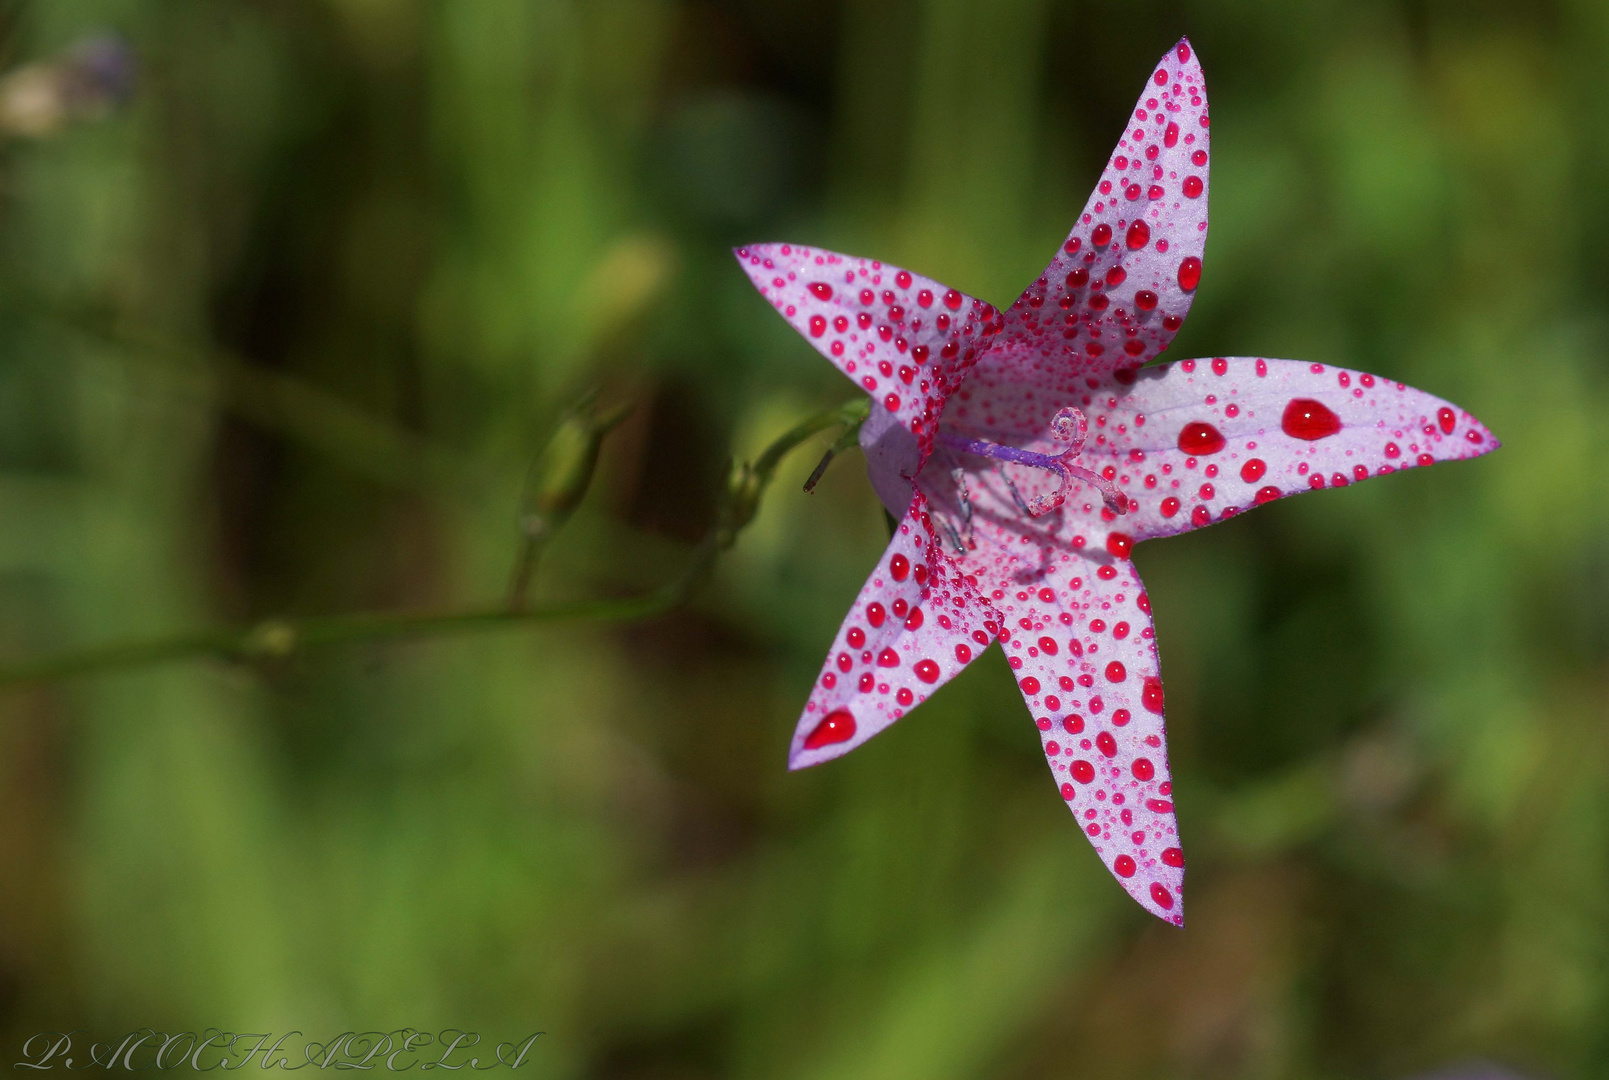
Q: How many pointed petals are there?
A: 5